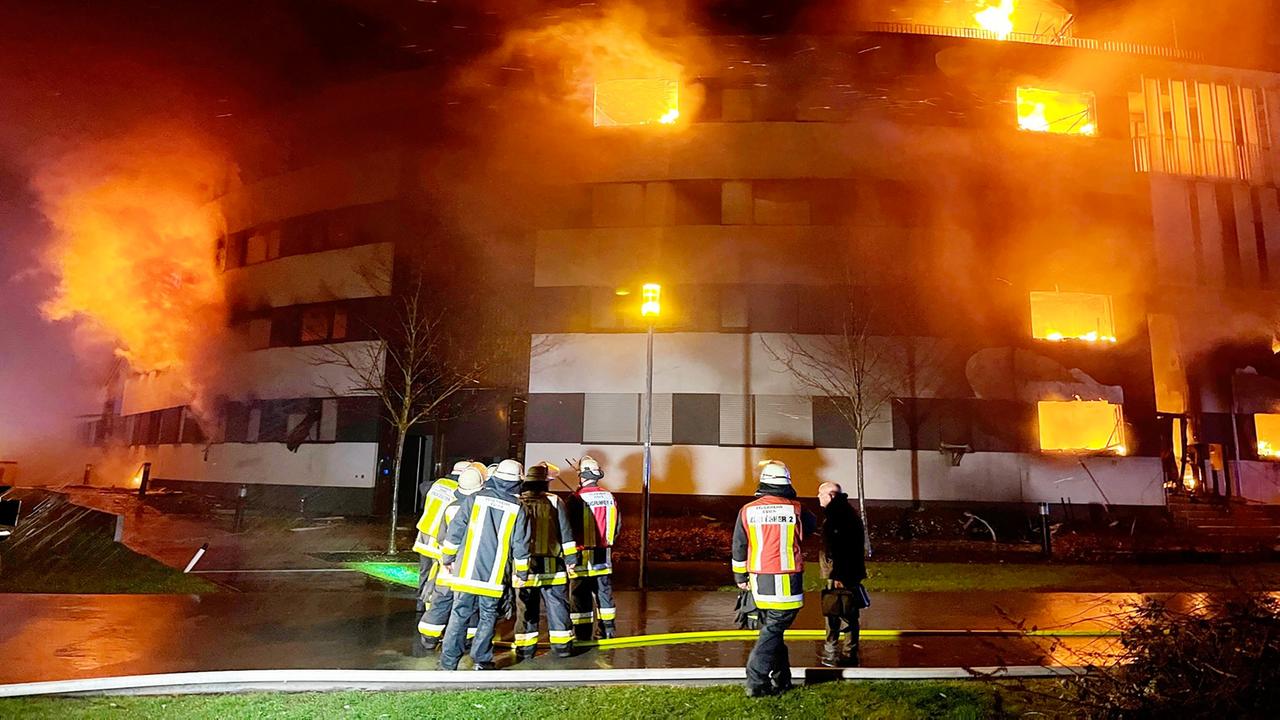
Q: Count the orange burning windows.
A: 5